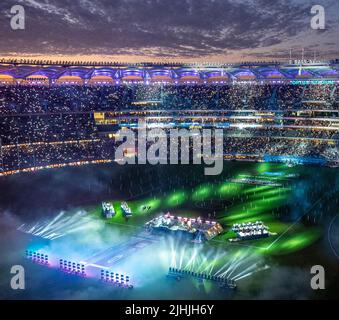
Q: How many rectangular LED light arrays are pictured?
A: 3